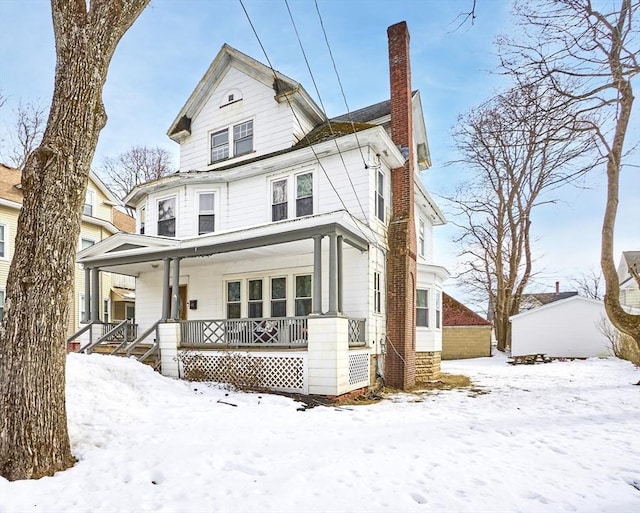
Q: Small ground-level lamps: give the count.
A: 3